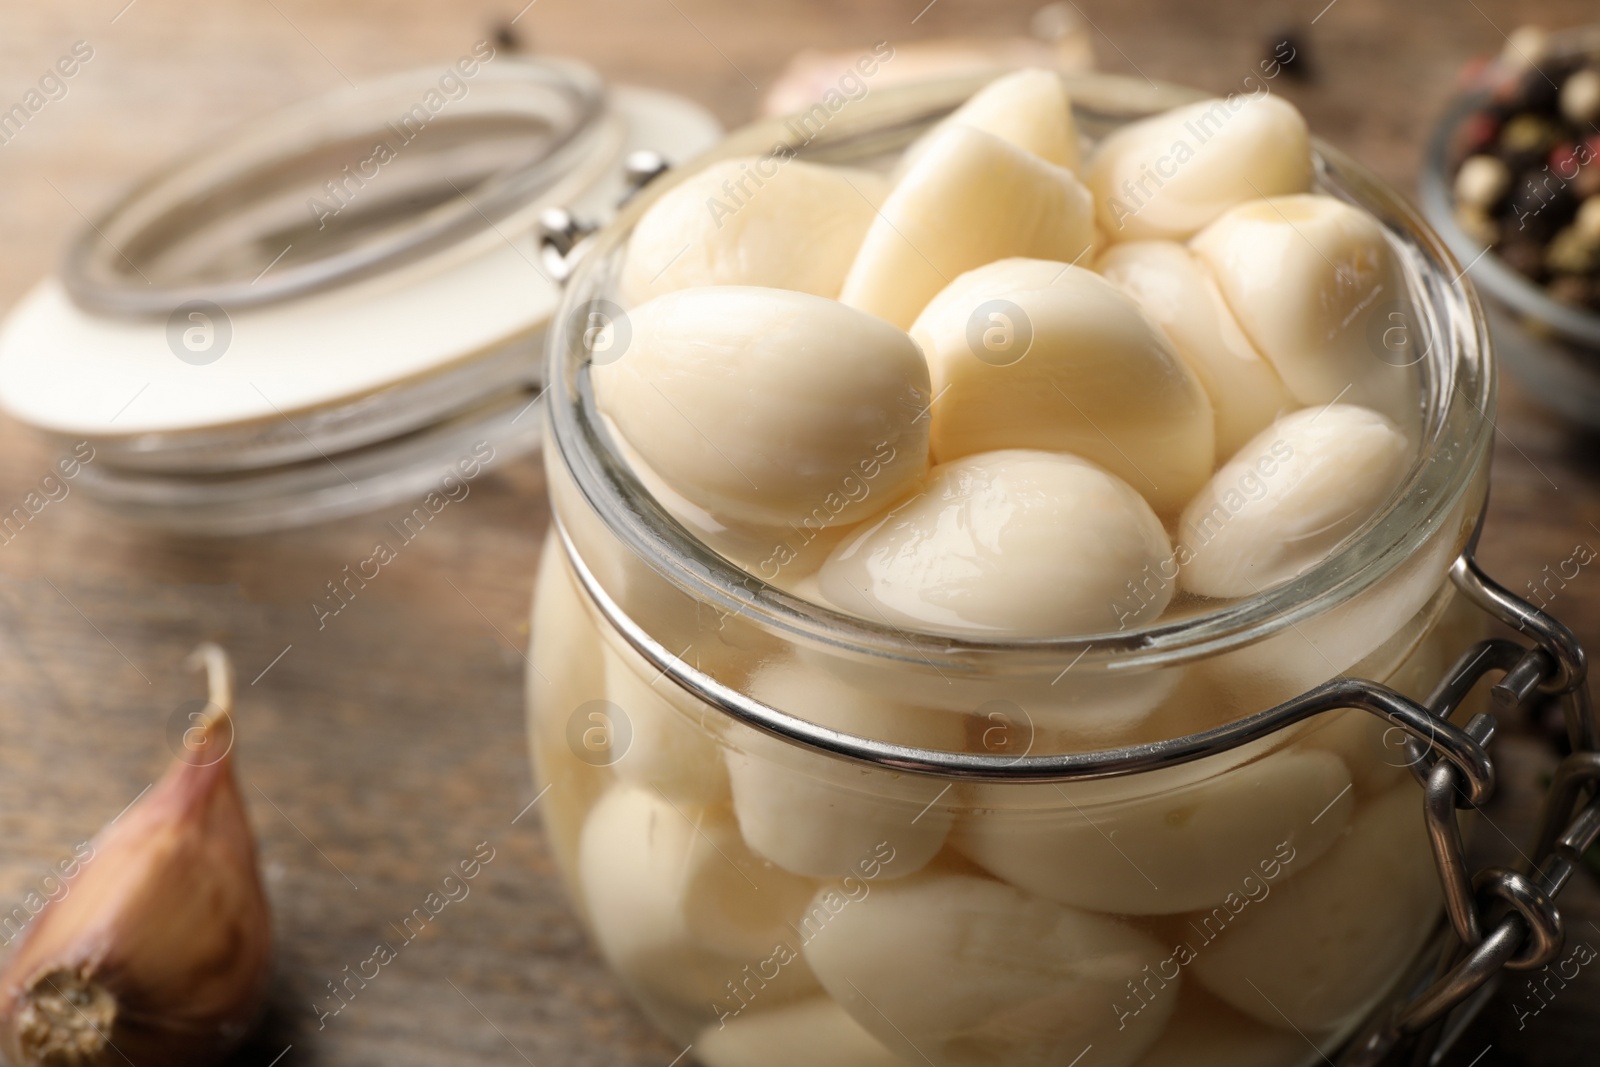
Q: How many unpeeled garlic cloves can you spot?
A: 1